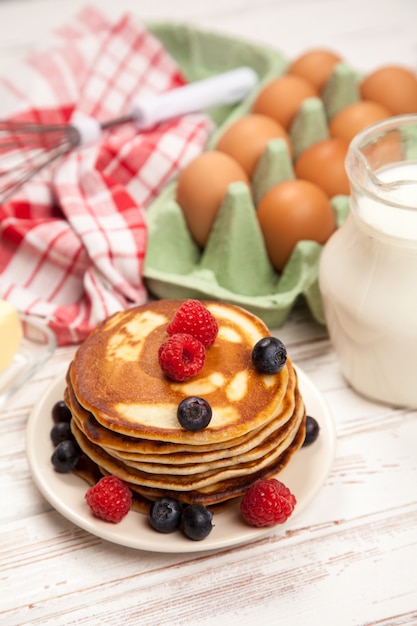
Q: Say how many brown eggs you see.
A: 8